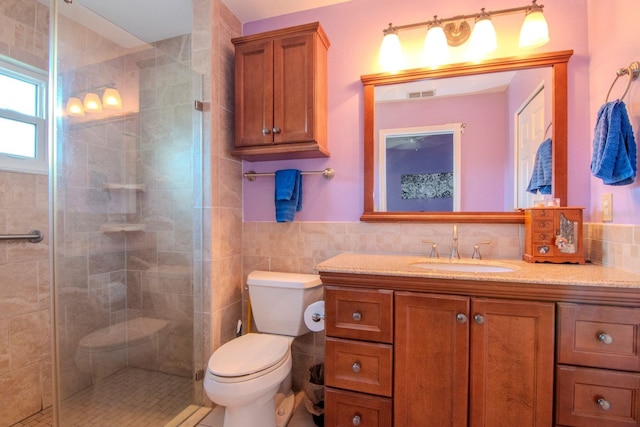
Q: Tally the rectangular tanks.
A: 1